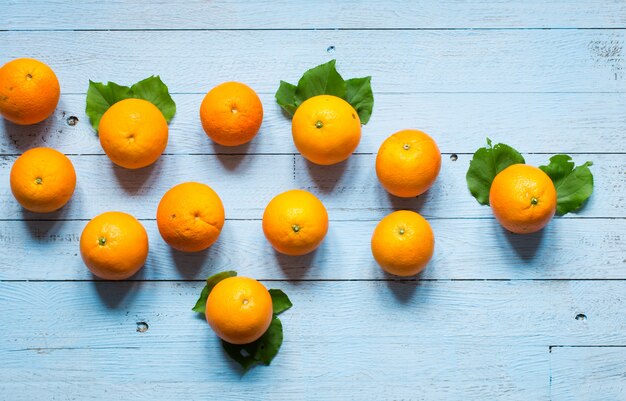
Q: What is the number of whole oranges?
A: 12